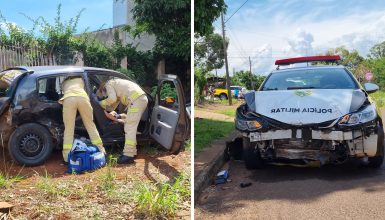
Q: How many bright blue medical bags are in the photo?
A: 1